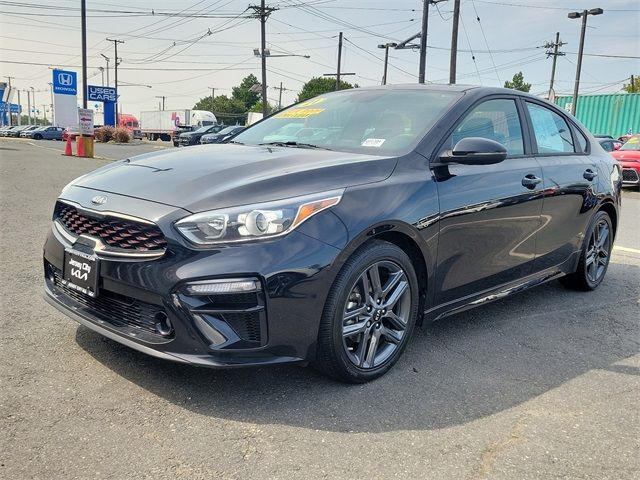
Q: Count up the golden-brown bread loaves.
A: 0